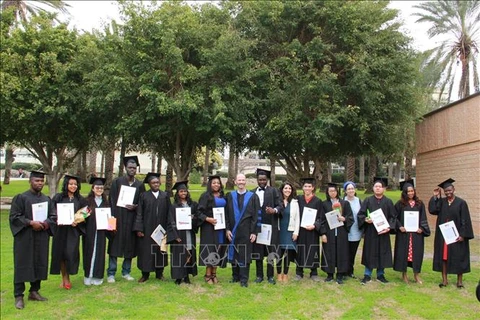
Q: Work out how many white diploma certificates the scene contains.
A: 13